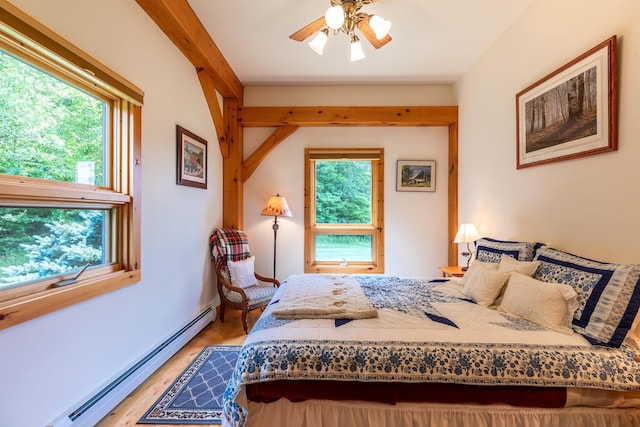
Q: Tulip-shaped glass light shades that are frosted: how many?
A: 4